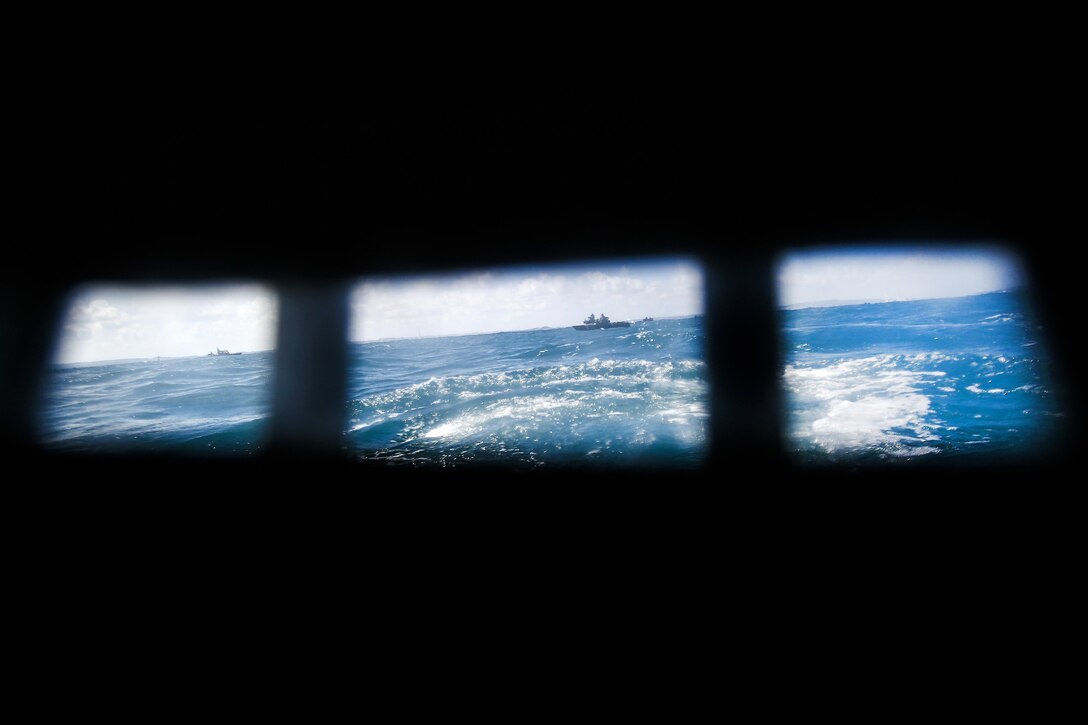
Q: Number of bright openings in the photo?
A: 3